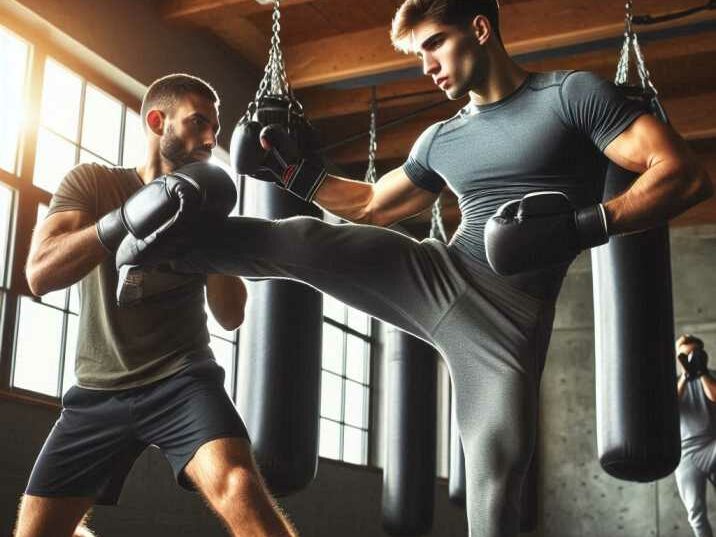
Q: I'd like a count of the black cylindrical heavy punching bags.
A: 4